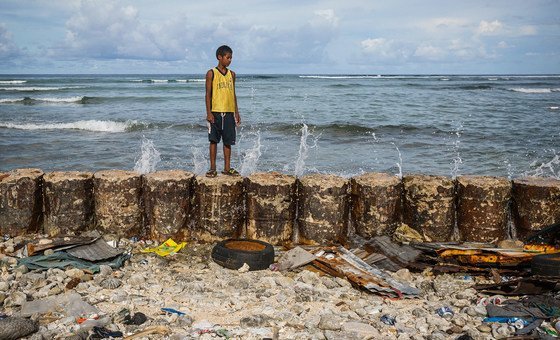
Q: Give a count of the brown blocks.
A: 11